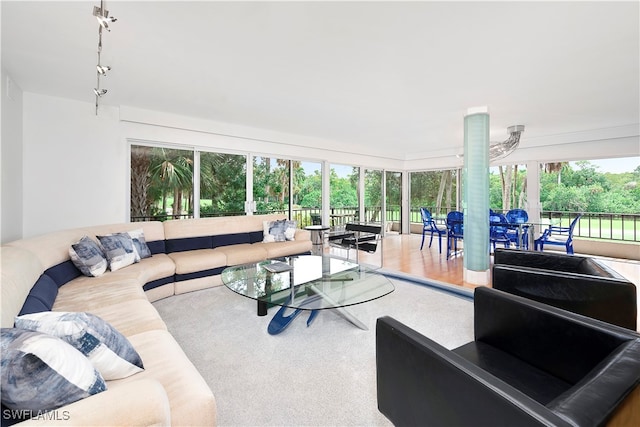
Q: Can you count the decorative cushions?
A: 7